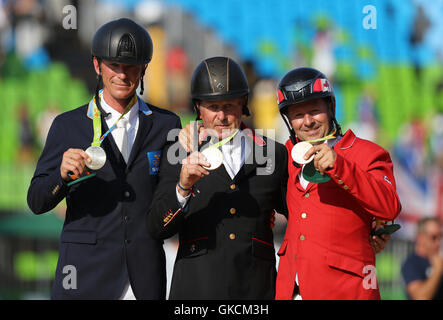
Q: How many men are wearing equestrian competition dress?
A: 3